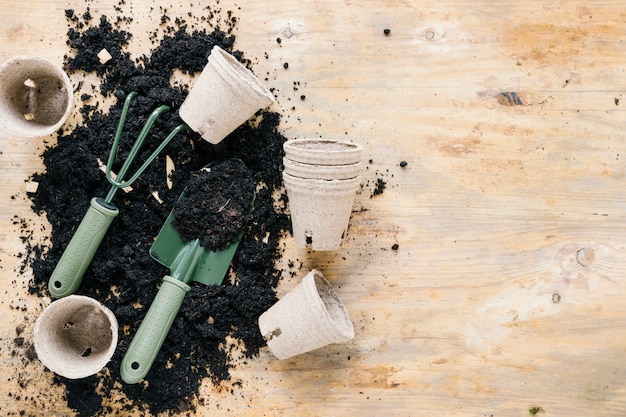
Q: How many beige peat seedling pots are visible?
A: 7